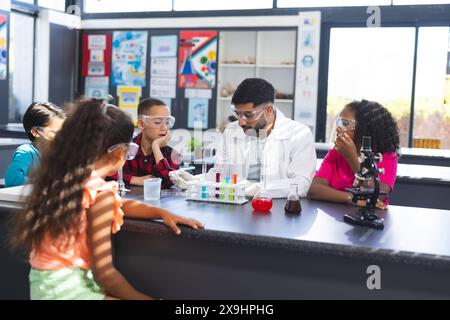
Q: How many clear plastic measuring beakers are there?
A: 1